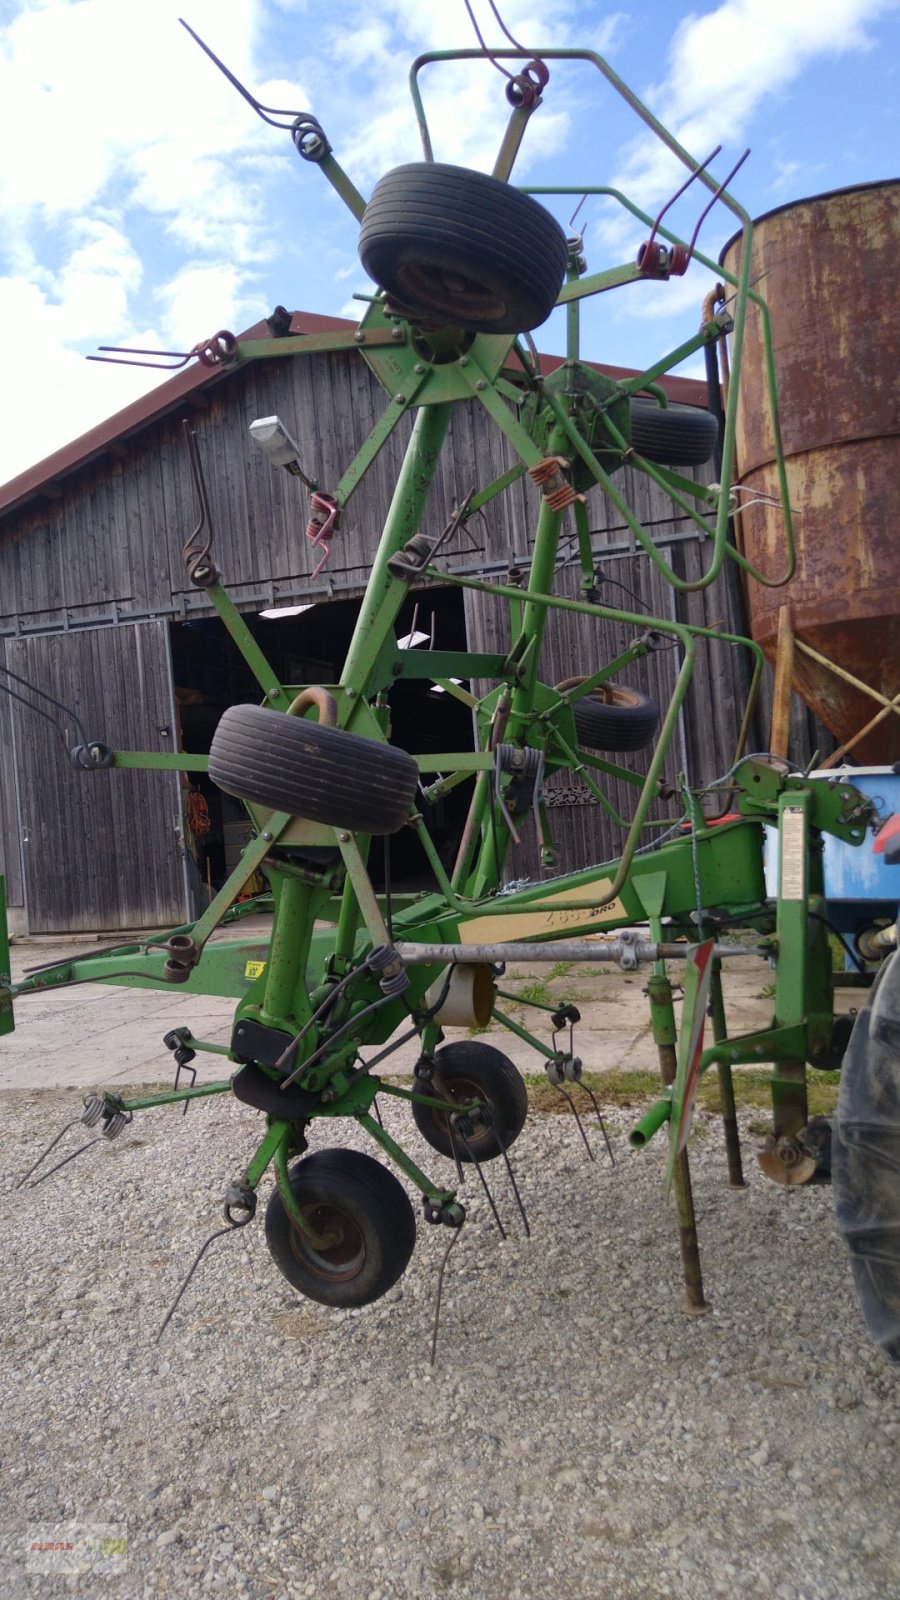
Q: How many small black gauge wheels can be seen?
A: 6